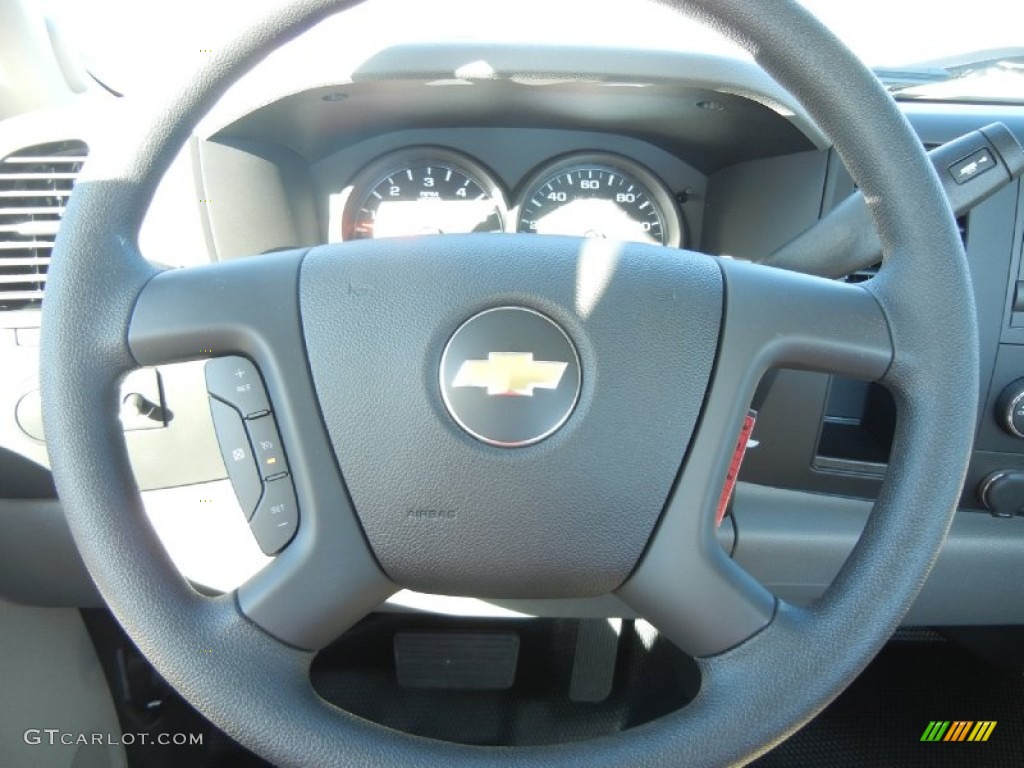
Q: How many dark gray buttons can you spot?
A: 4